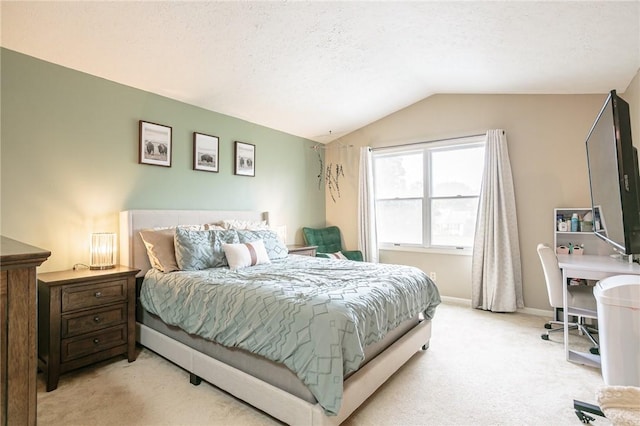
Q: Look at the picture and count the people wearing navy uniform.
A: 0